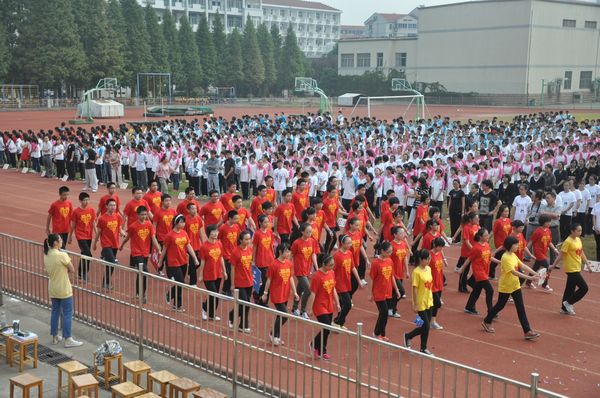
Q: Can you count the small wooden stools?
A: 13